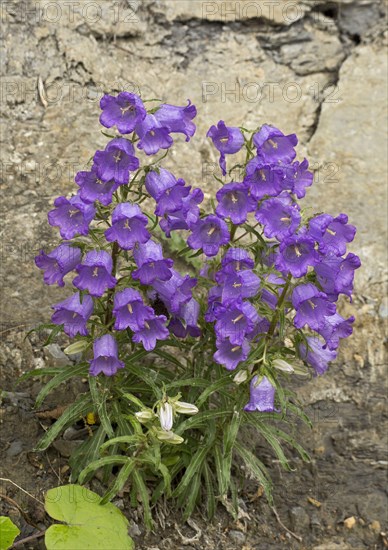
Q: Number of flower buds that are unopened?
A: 8